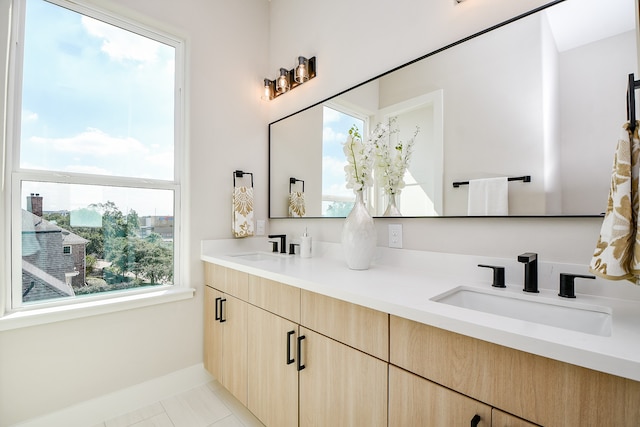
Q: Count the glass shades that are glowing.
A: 3